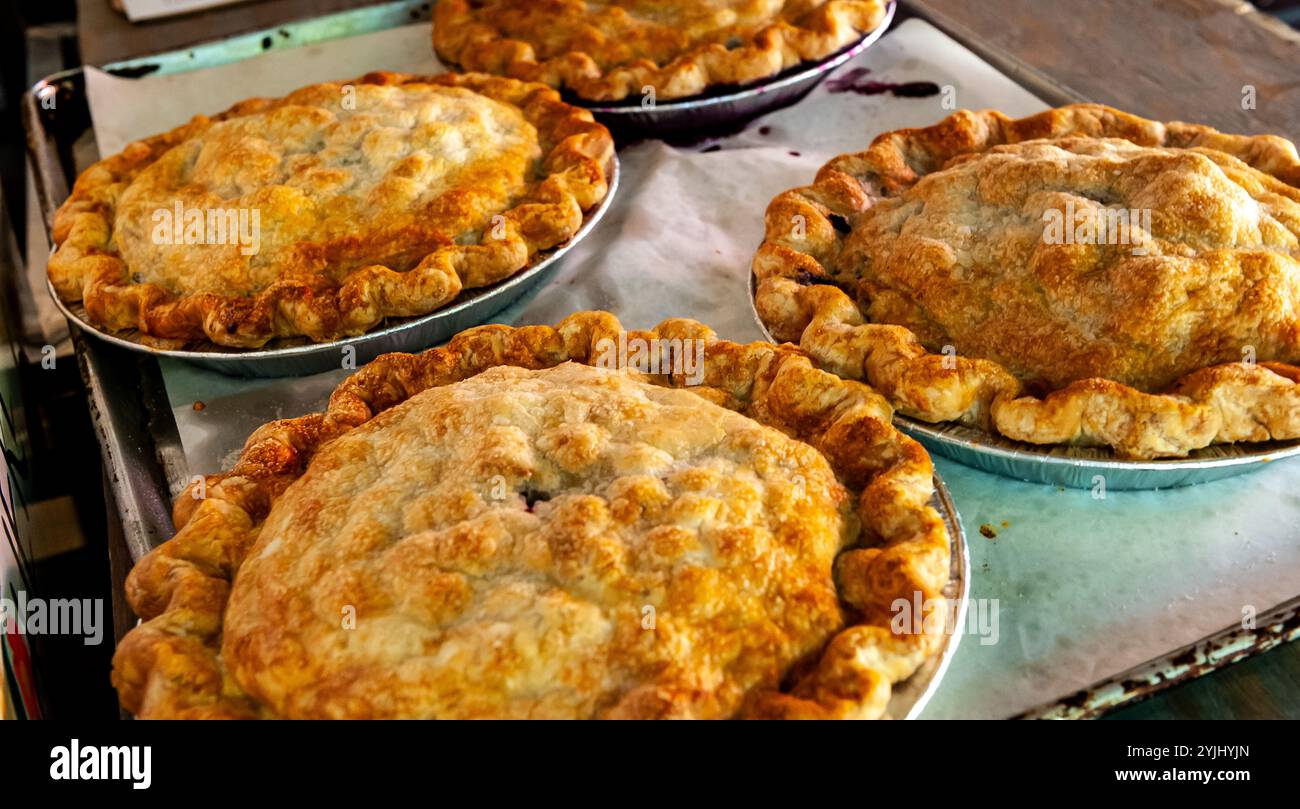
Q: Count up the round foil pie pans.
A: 4